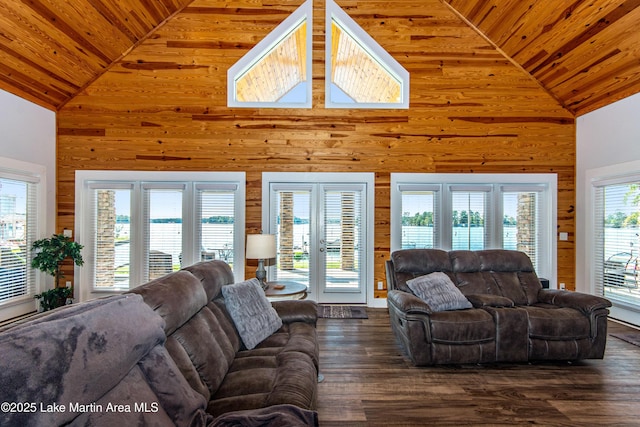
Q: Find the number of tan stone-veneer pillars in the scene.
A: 4